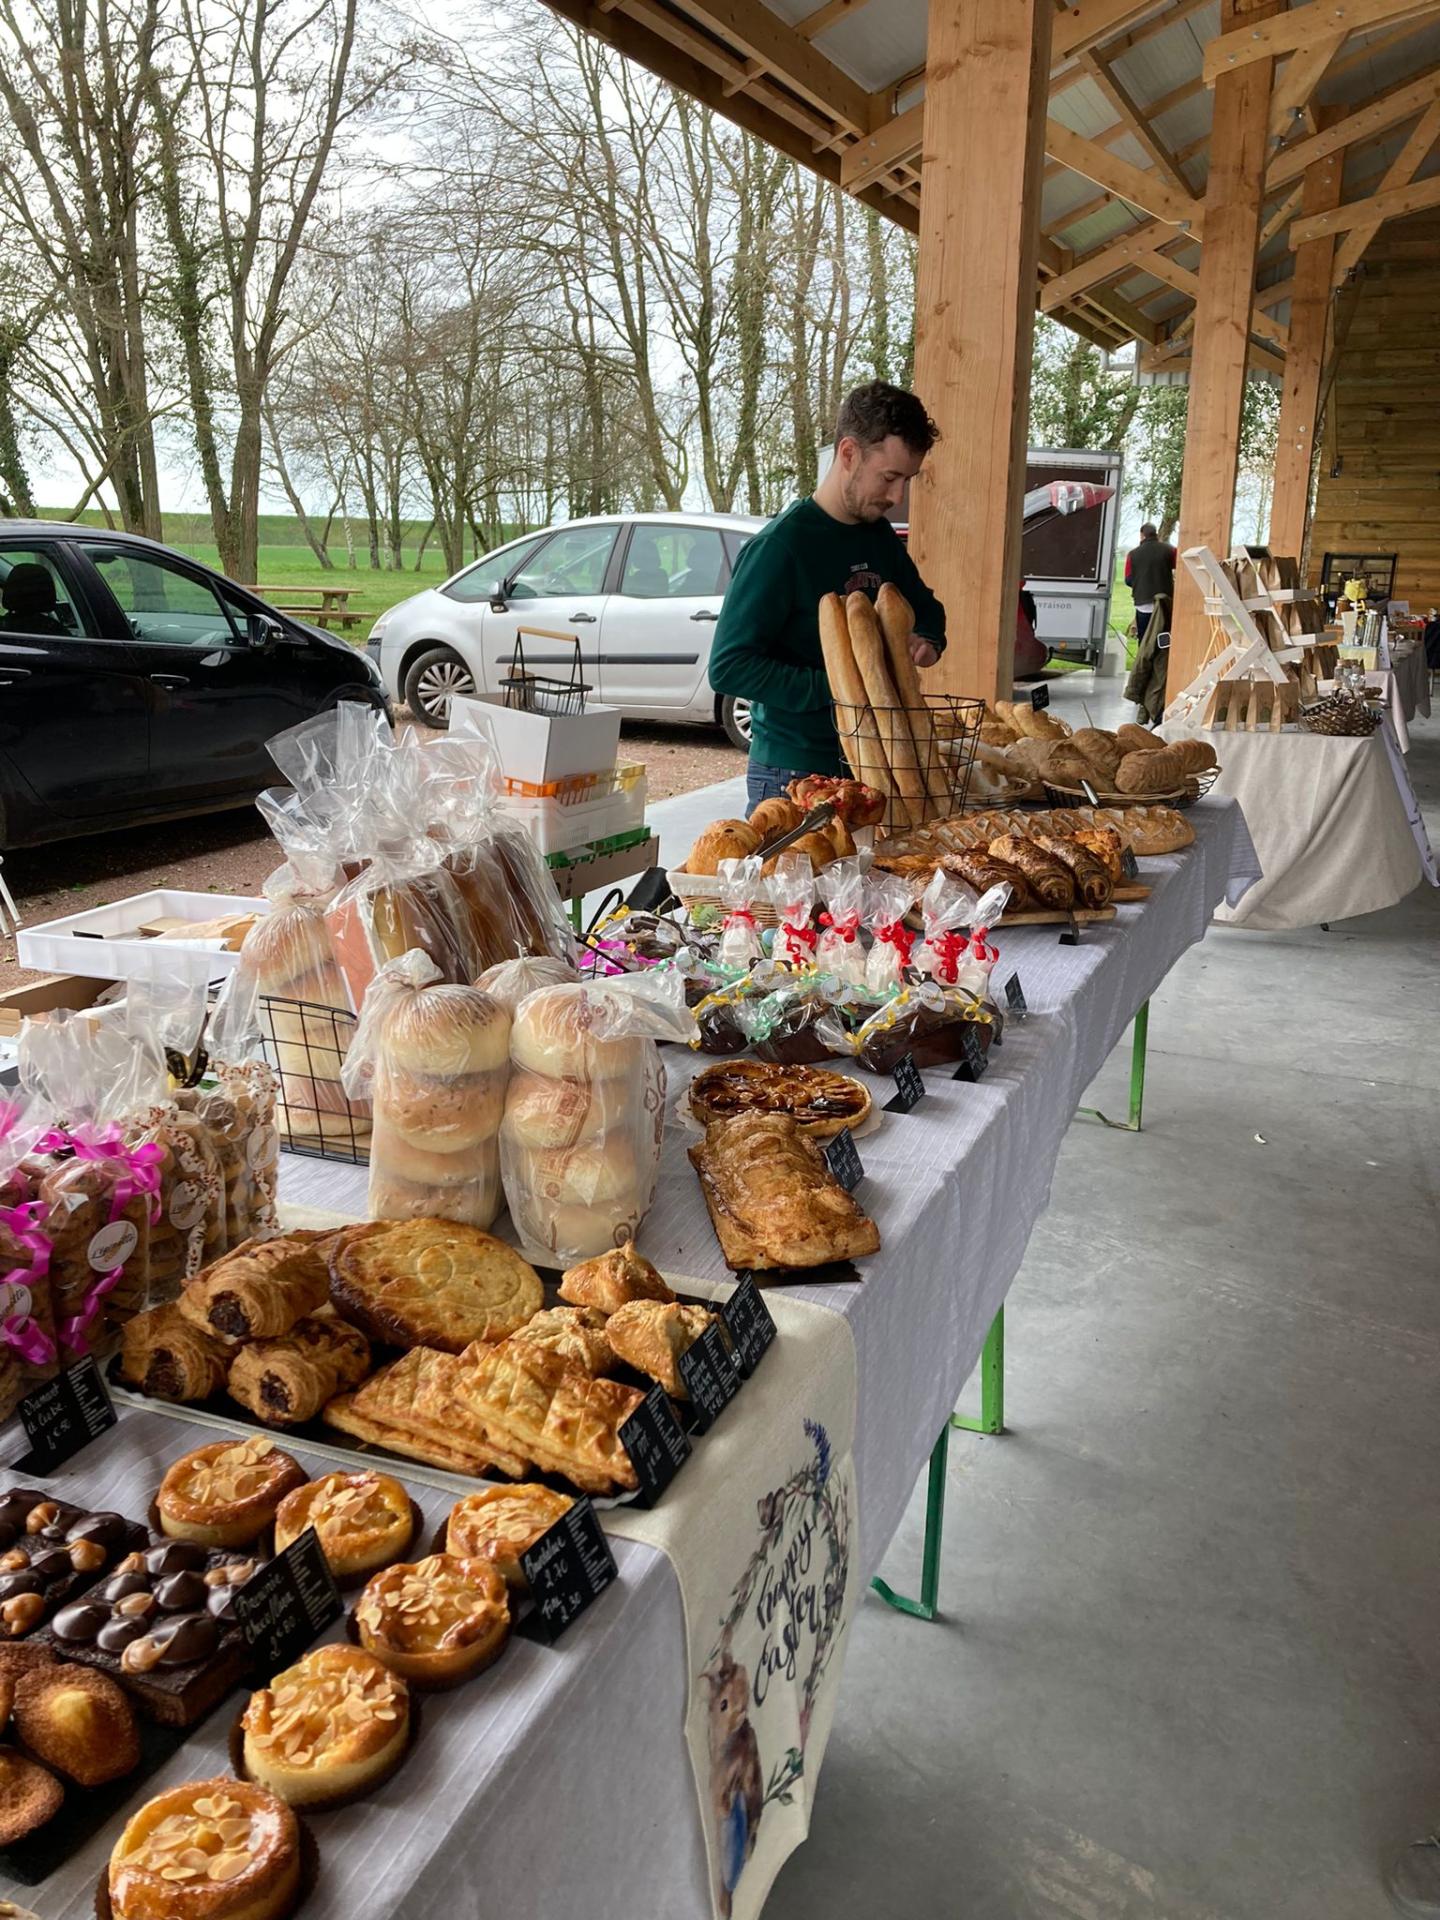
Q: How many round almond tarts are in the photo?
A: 6